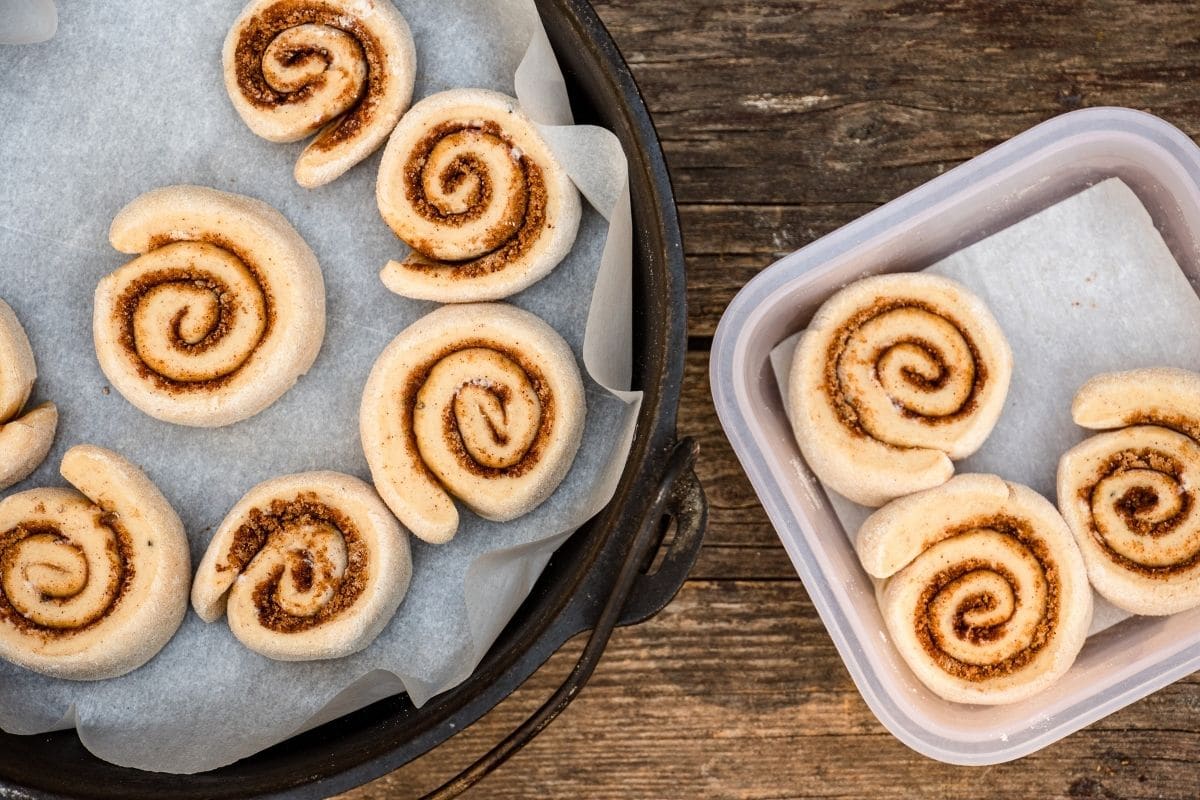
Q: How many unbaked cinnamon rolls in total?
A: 10